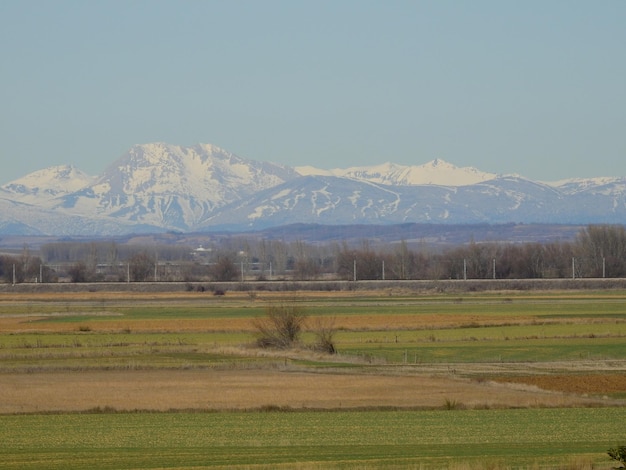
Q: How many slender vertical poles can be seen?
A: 12